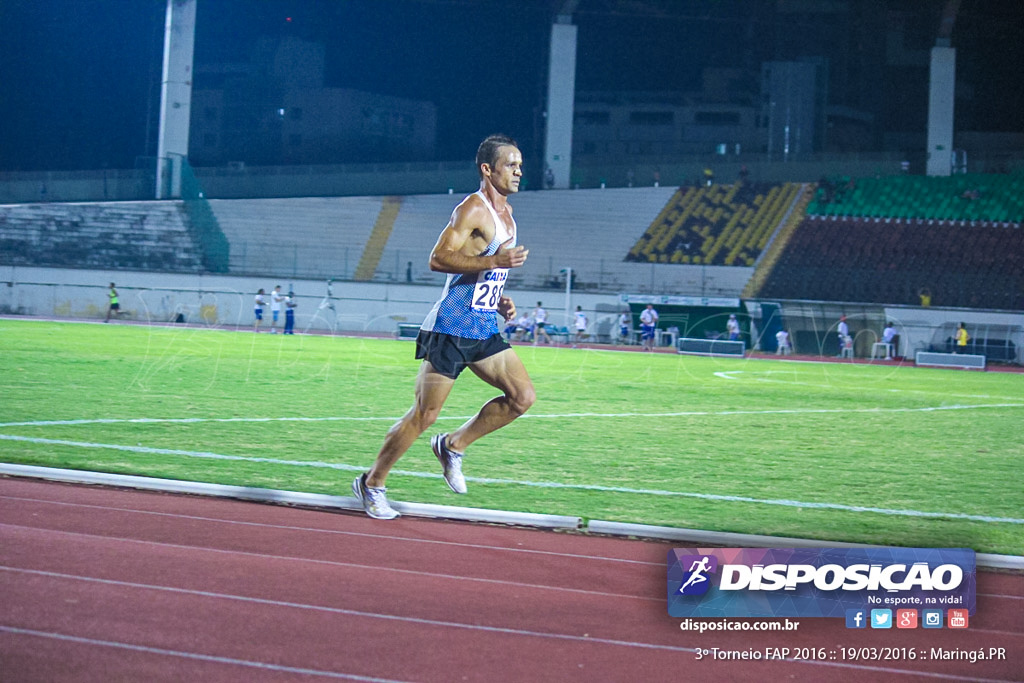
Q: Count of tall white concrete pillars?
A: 3